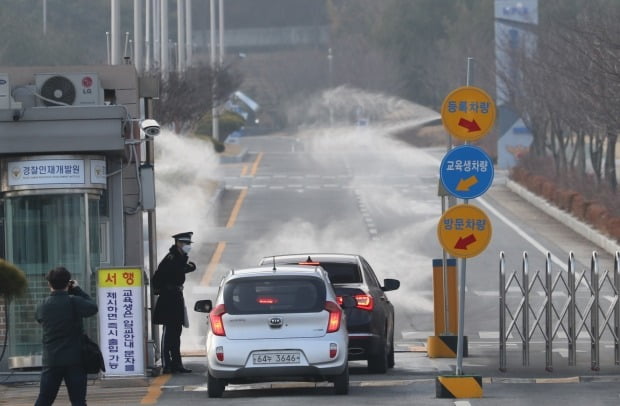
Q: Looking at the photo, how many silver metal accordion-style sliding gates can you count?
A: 1